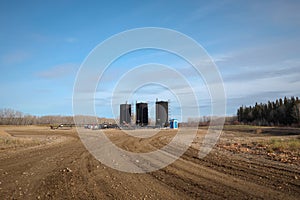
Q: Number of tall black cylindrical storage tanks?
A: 3